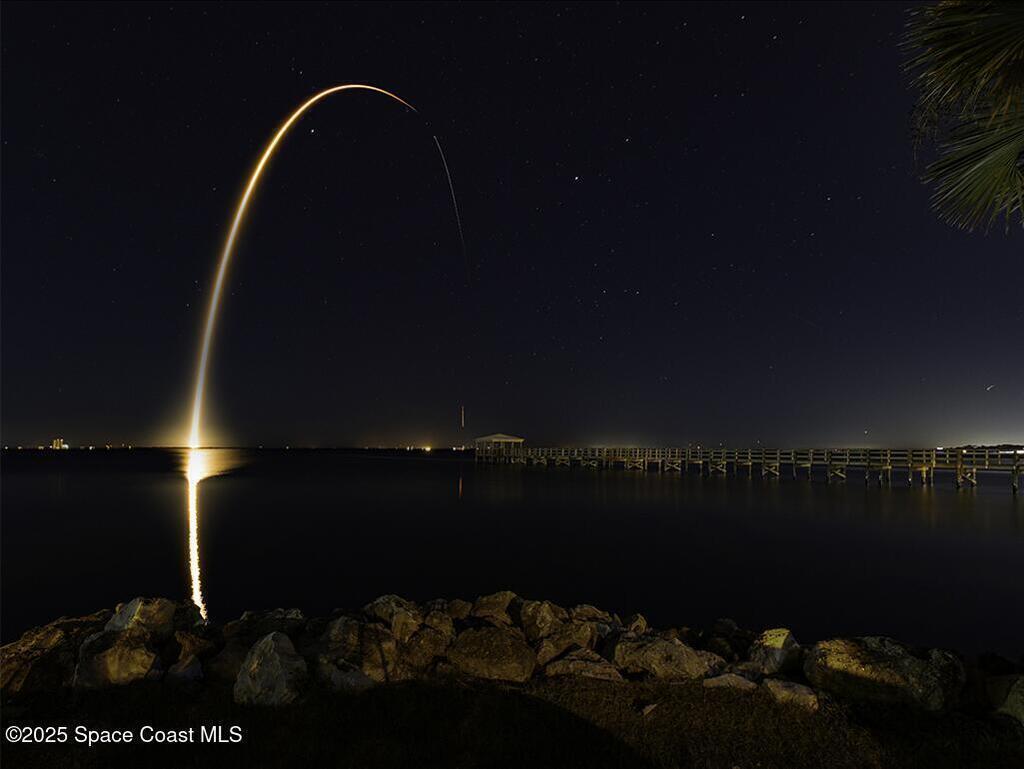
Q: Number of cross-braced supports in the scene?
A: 10